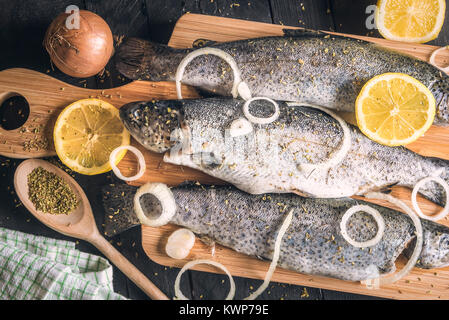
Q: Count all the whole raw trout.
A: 3